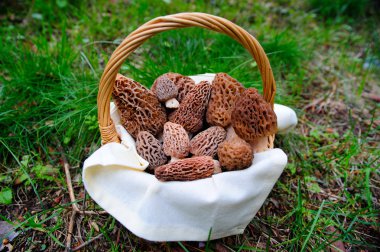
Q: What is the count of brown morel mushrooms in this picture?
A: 11